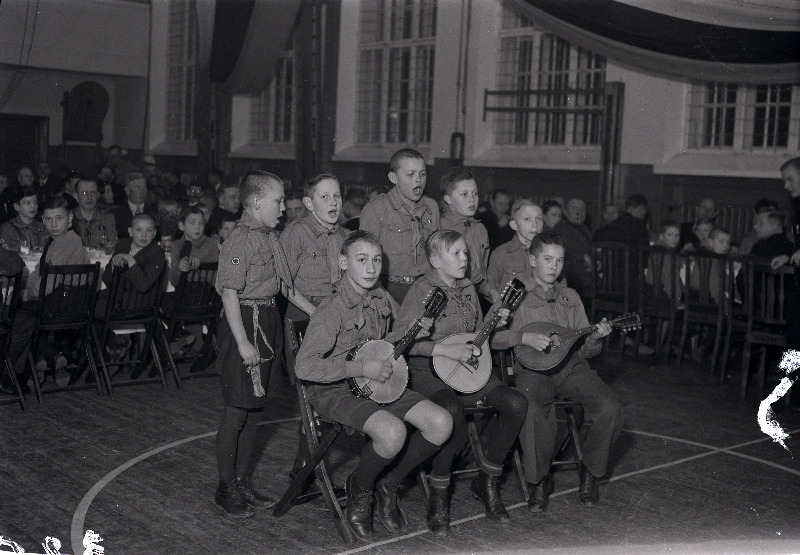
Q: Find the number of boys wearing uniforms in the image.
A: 8